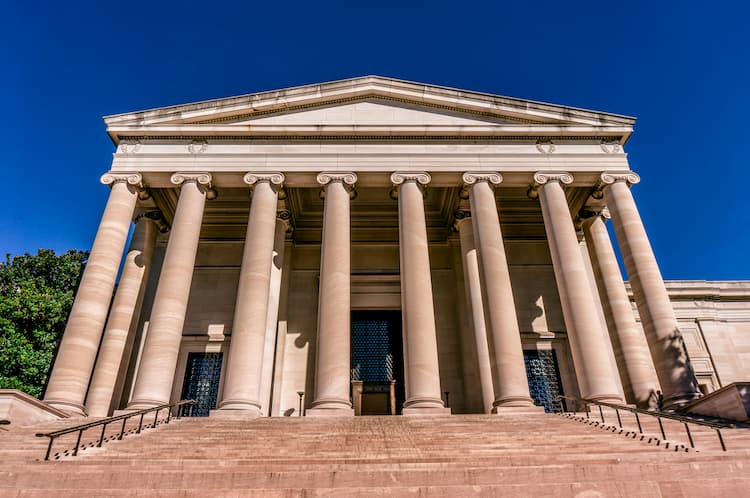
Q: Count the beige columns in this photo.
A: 12